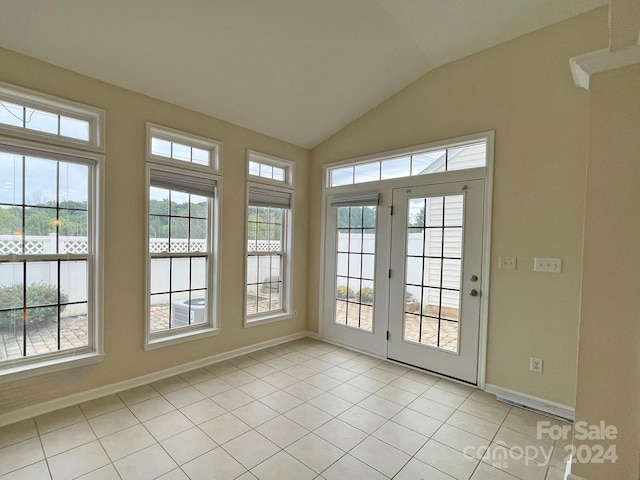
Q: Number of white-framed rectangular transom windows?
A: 4